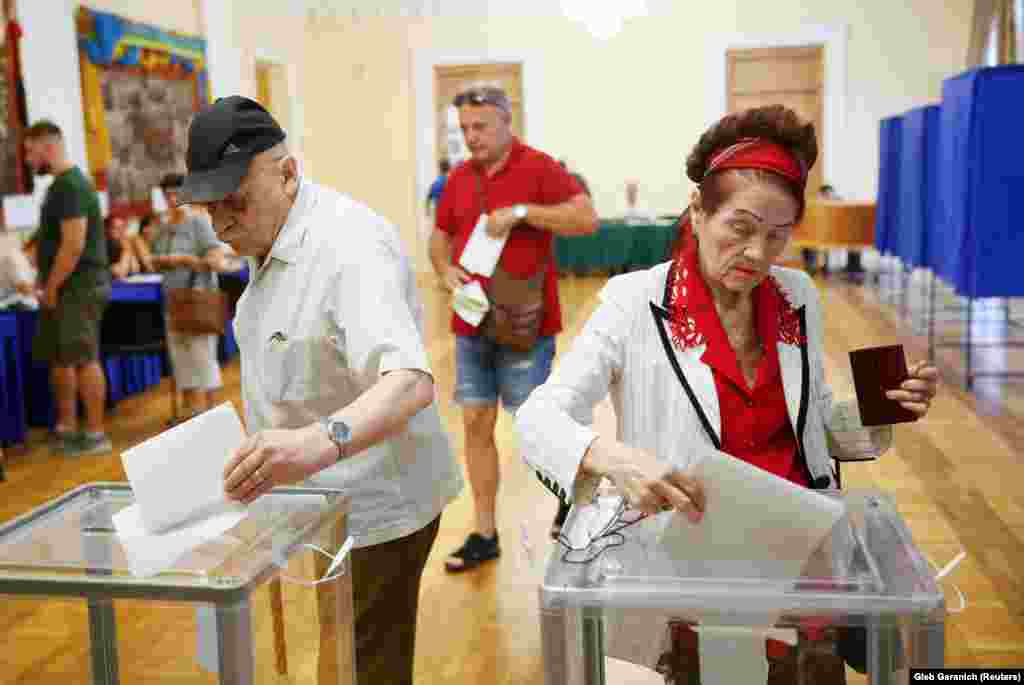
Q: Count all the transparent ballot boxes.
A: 2